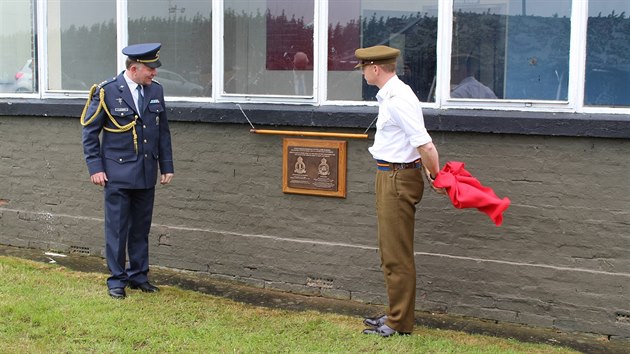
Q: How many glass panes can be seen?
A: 7